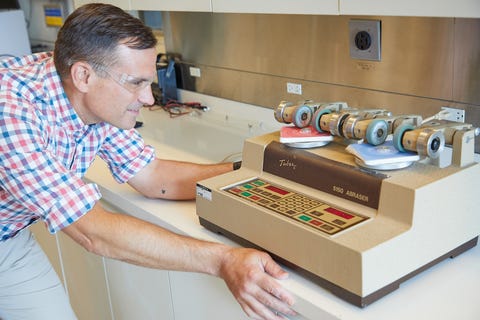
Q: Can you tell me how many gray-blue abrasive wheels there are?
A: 4